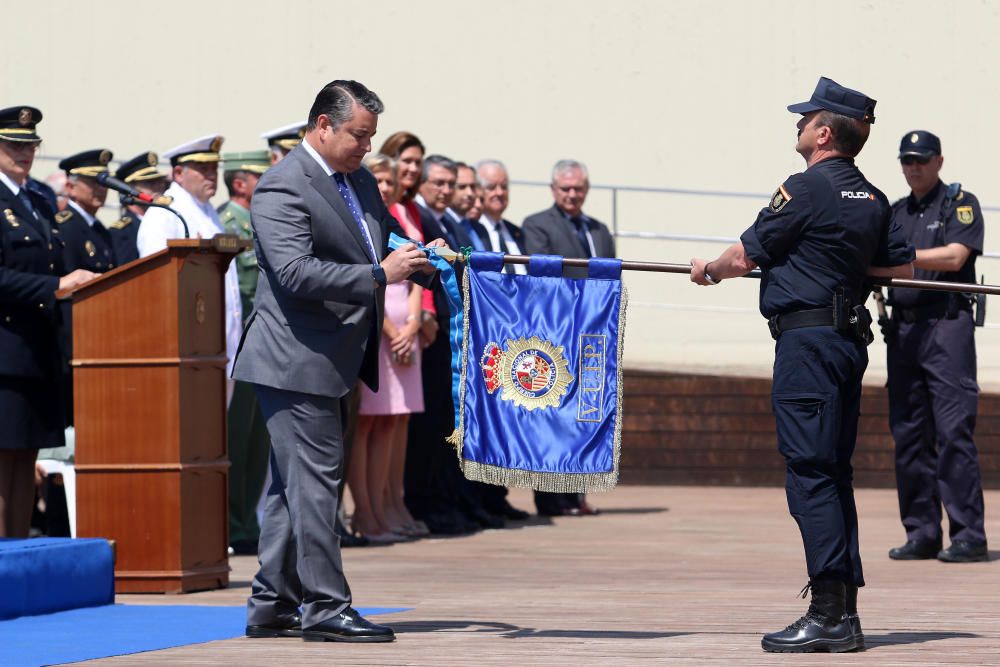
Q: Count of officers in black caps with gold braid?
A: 3